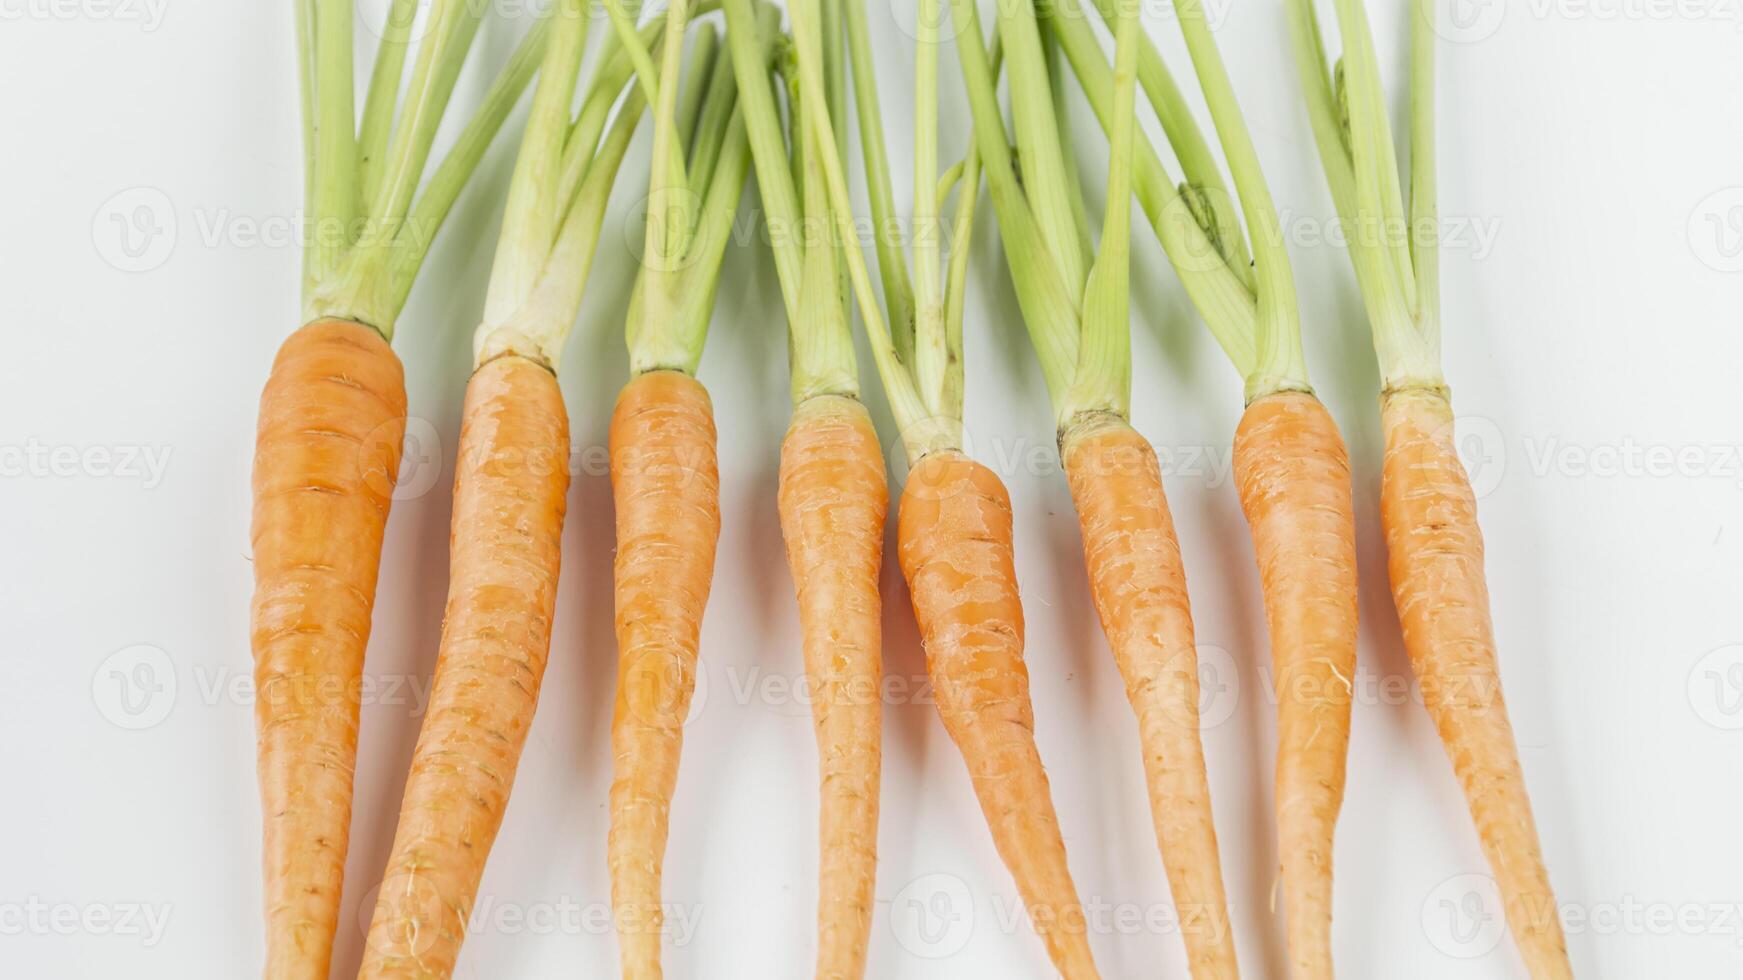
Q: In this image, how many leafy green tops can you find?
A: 8